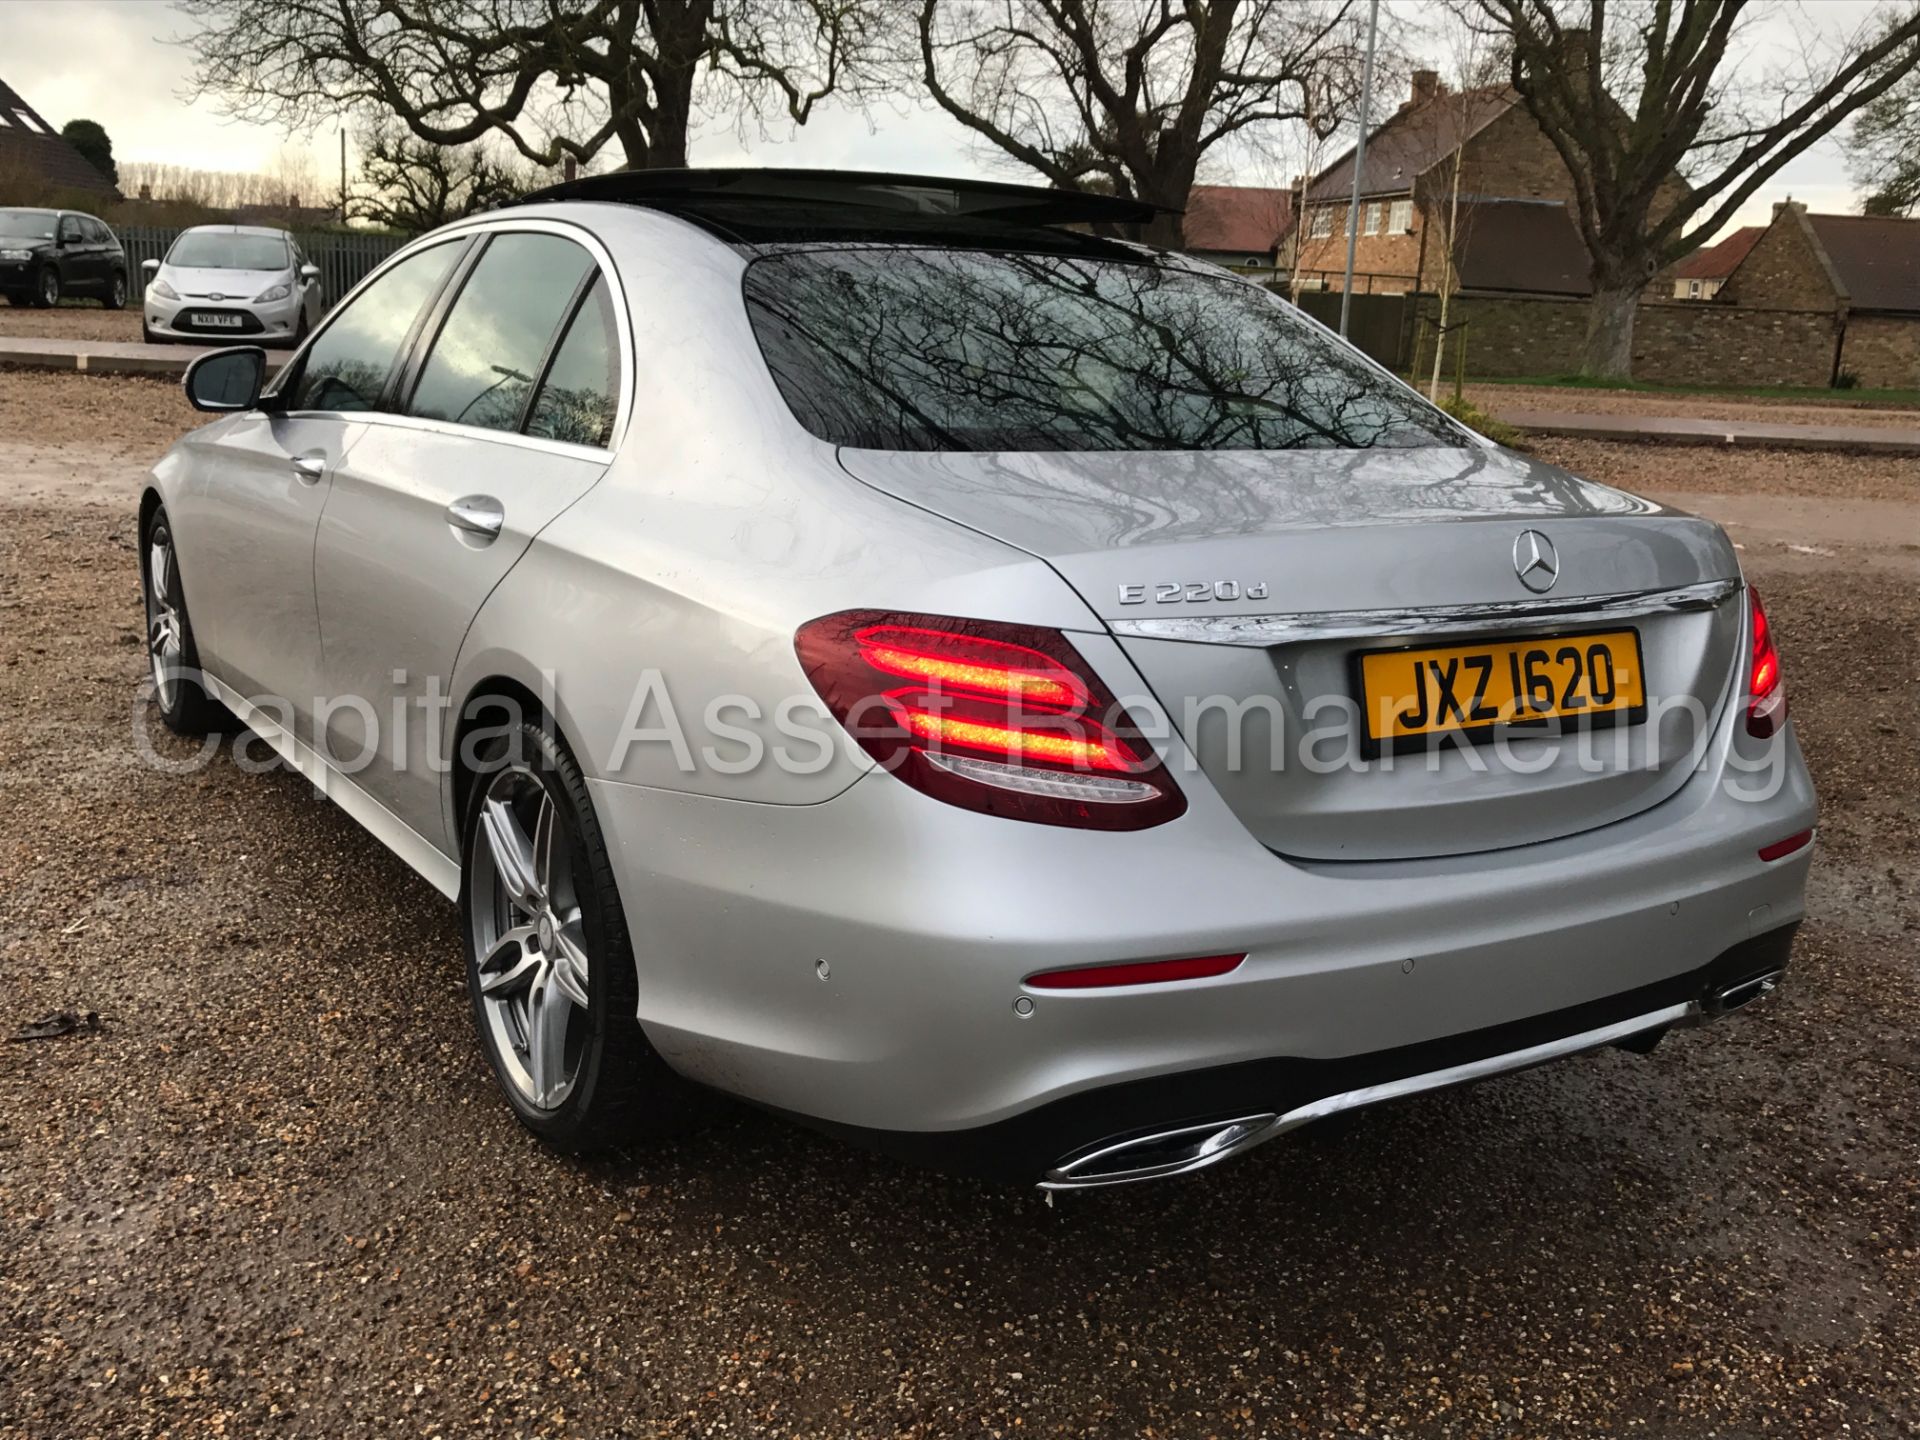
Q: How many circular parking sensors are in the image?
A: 4